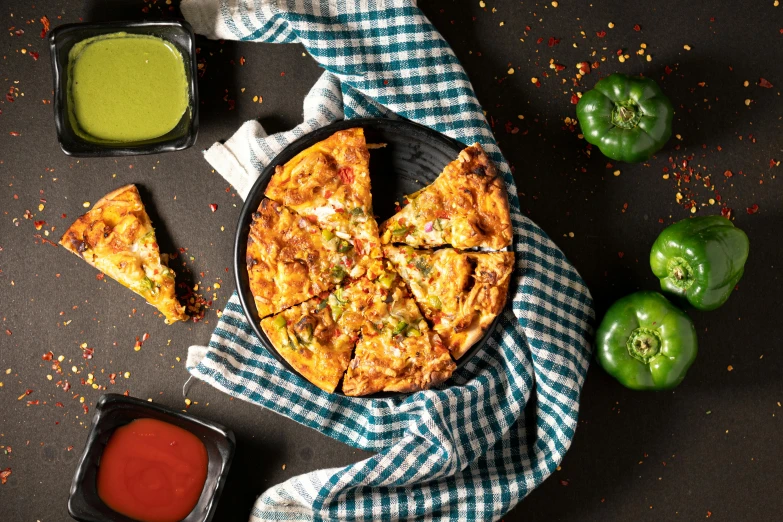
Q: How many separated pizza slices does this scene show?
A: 1